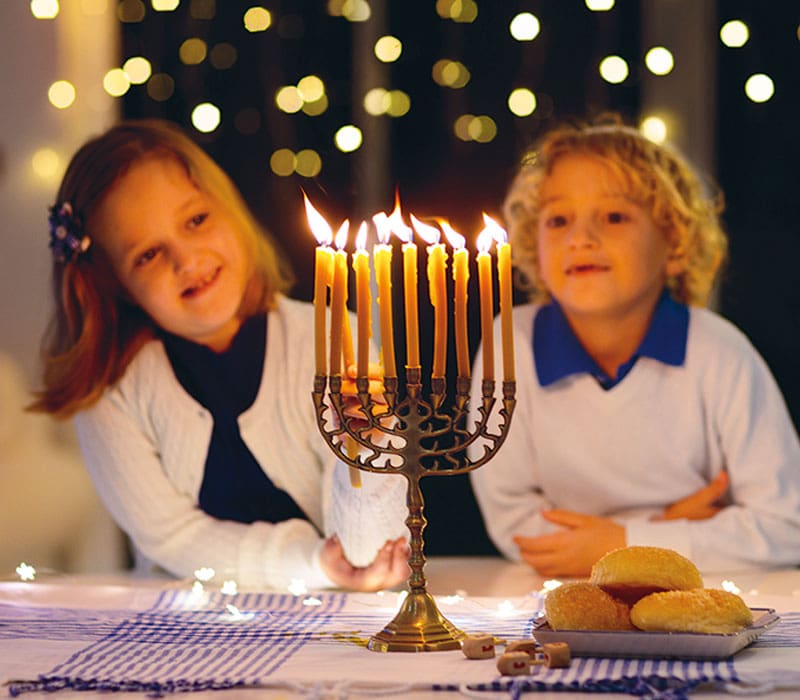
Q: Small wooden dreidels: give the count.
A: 4